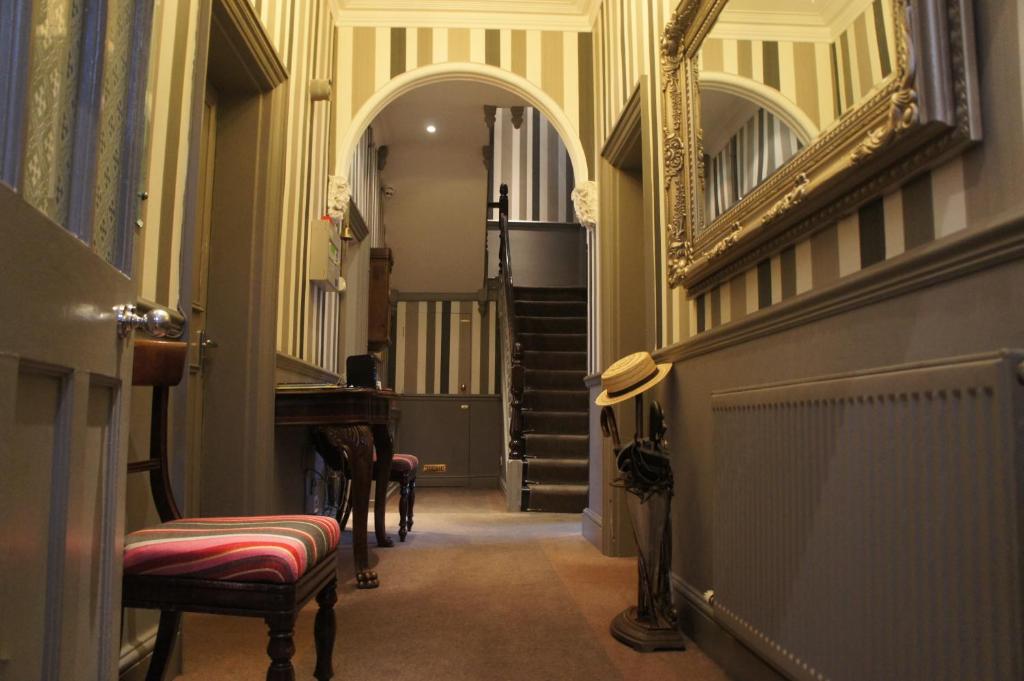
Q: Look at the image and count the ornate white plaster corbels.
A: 2